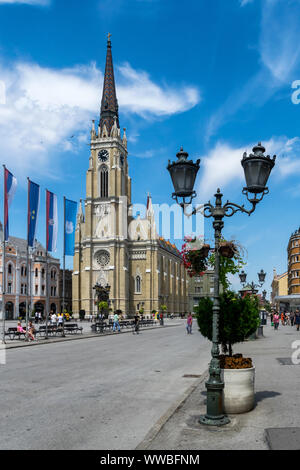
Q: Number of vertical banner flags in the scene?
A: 4